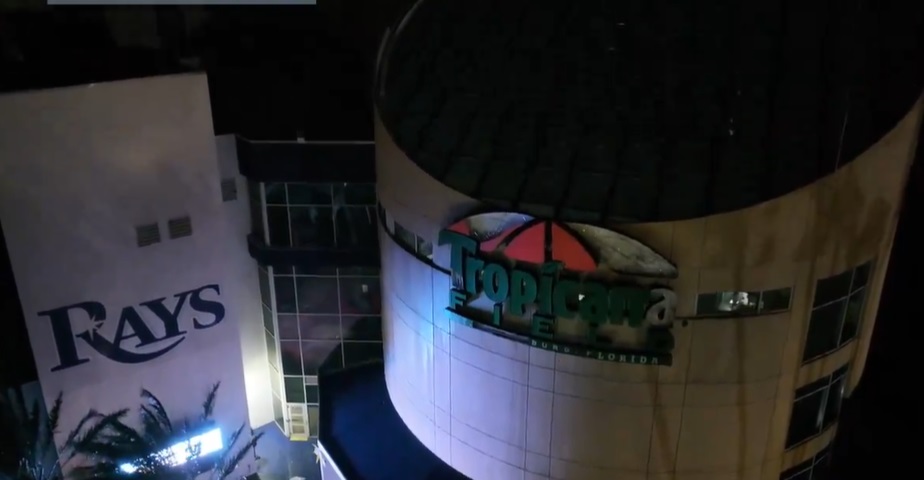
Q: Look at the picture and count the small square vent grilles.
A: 3